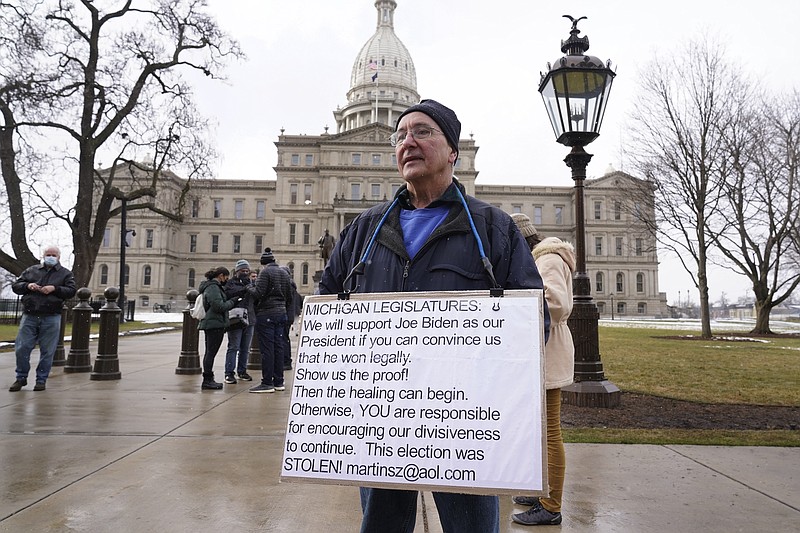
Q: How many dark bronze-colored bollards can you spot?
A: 5